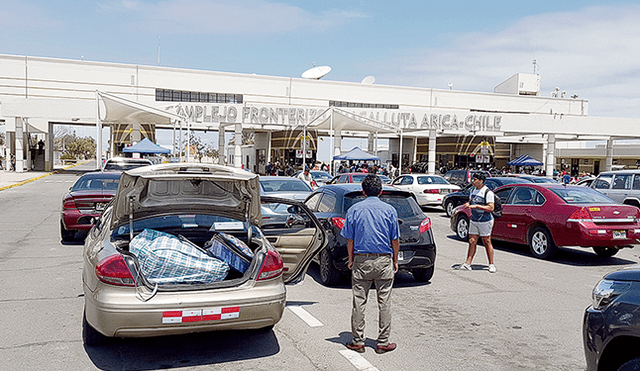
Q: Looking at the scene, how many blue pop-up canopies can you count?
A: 3